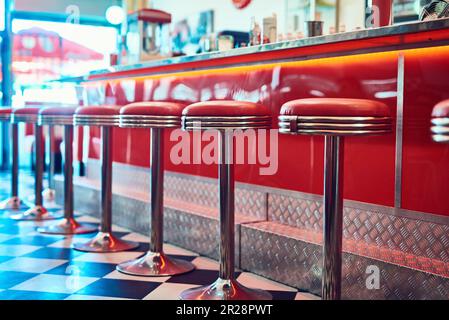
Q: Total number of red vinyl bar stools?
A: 8